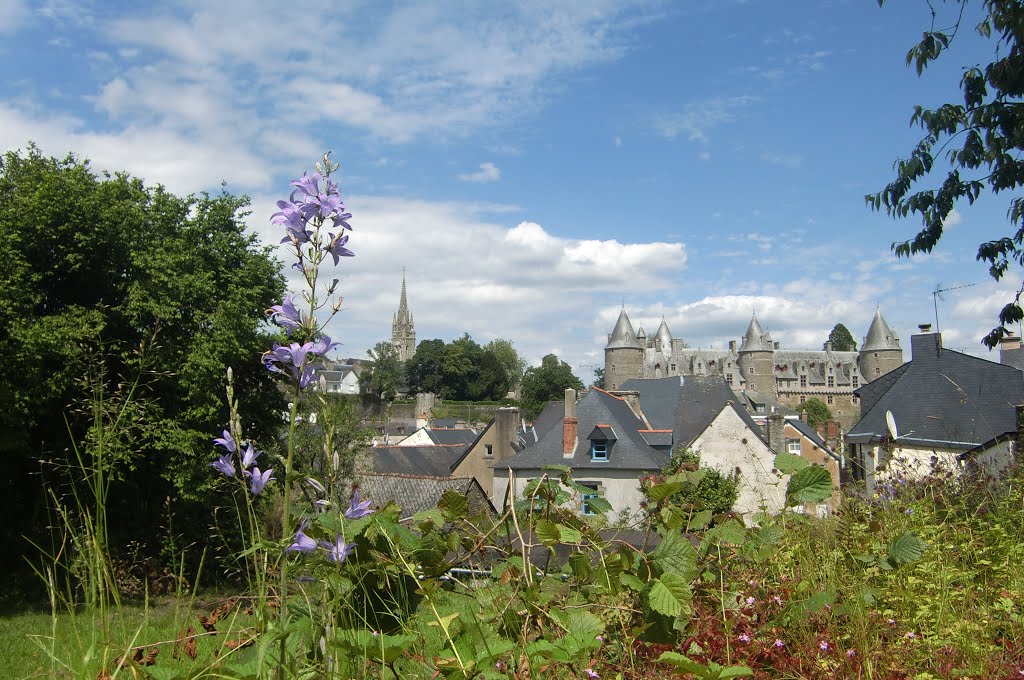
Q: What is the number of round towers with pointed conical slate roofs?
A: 4